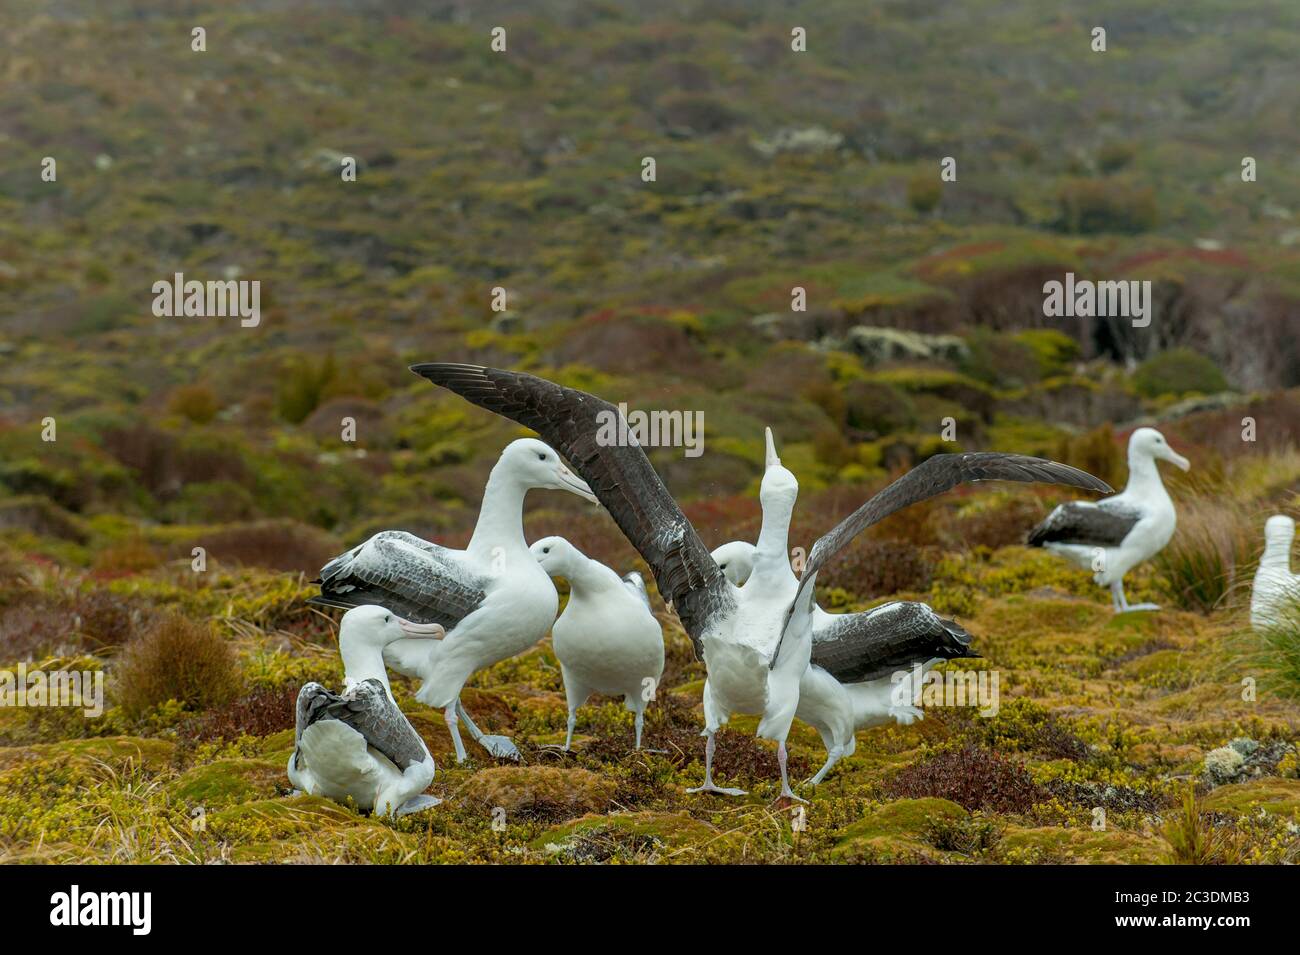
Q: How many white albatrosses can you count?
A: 7